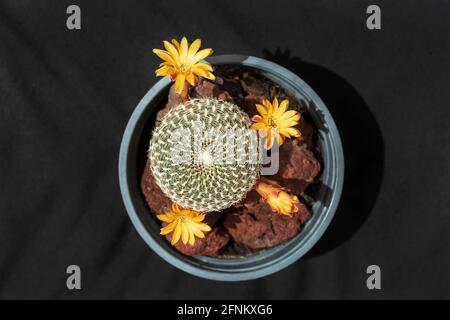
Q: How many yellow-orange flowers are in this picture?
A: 4